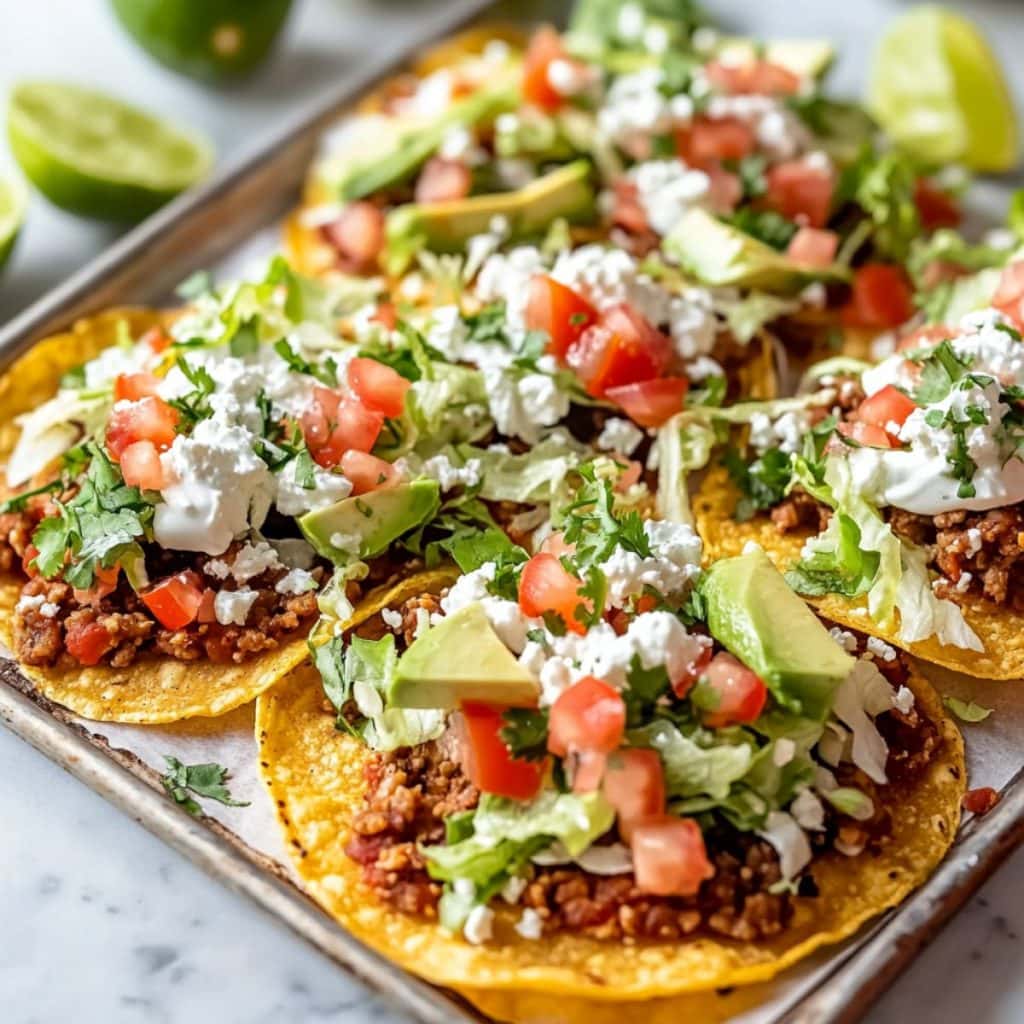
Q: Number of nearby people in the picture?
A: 0